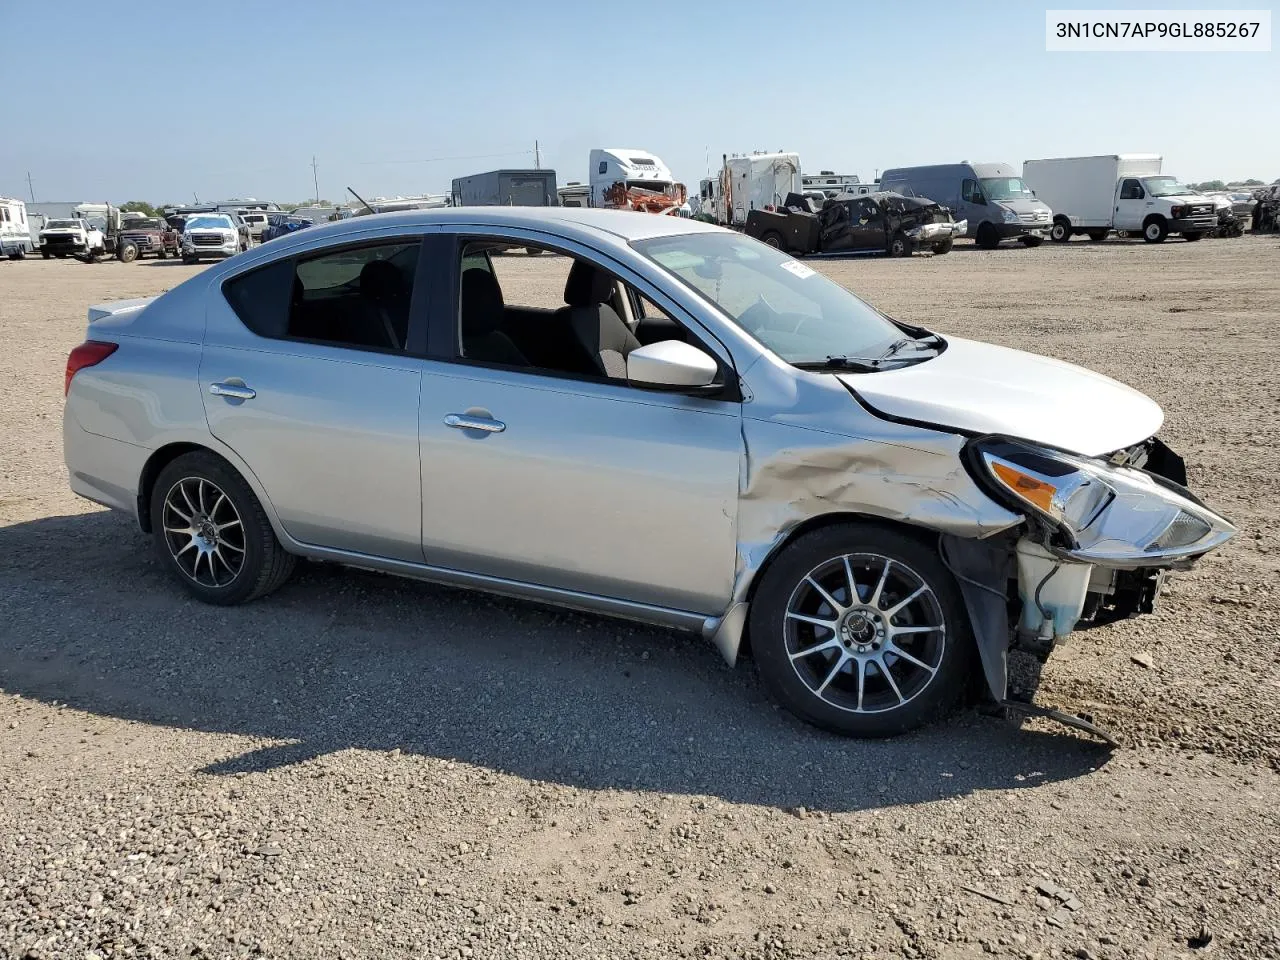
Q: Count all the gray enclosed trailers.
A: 1